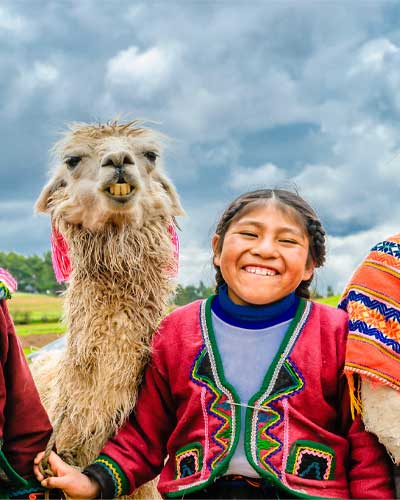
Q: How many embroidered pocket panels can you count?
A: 2